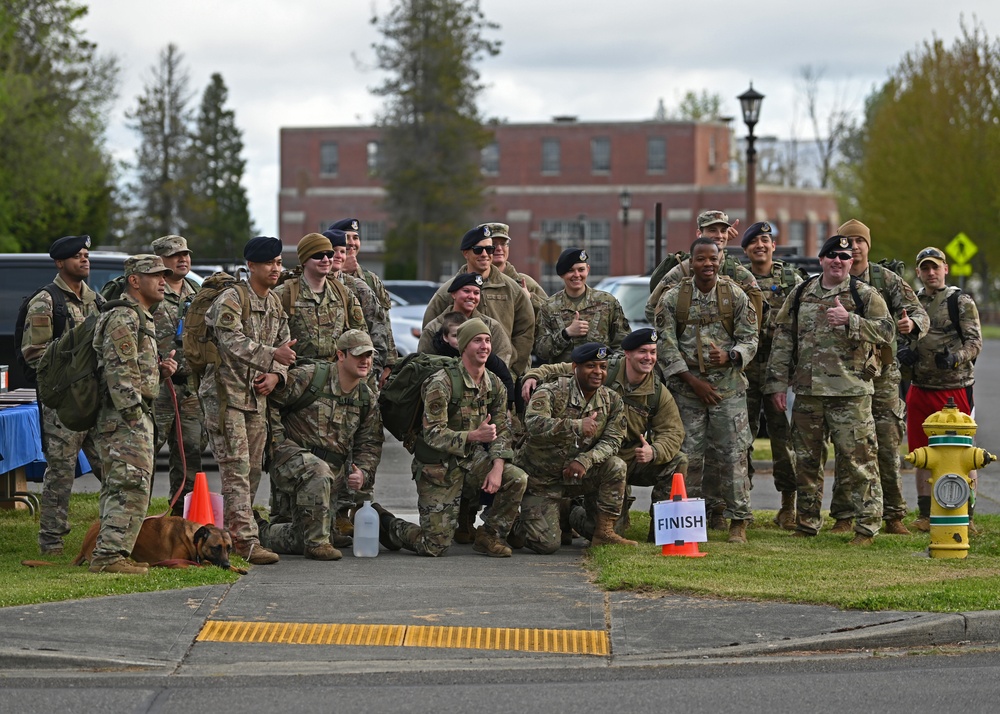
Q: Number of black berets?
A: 11